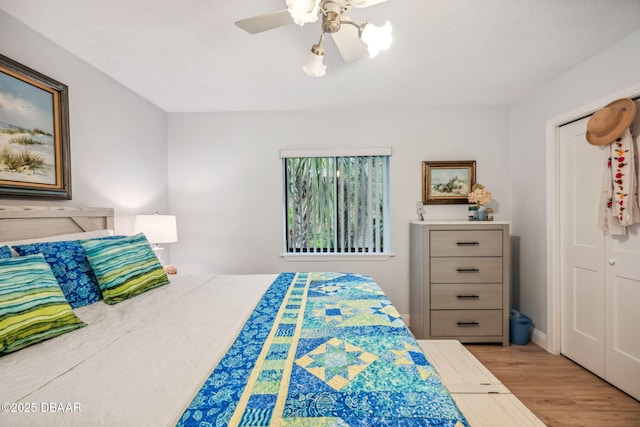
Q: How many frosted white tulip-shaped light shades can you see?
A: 3